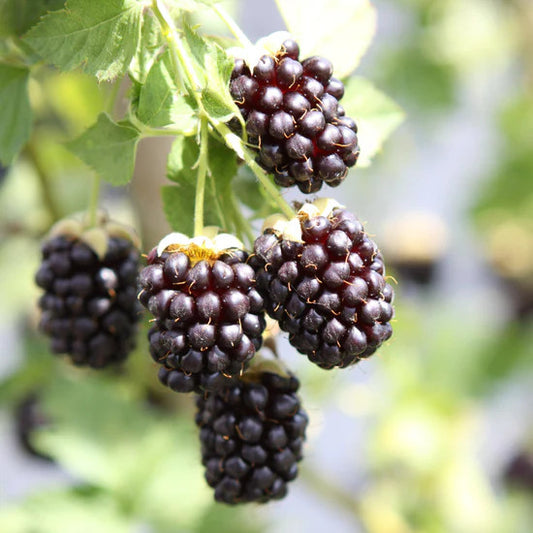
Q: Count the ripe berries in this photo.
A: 5